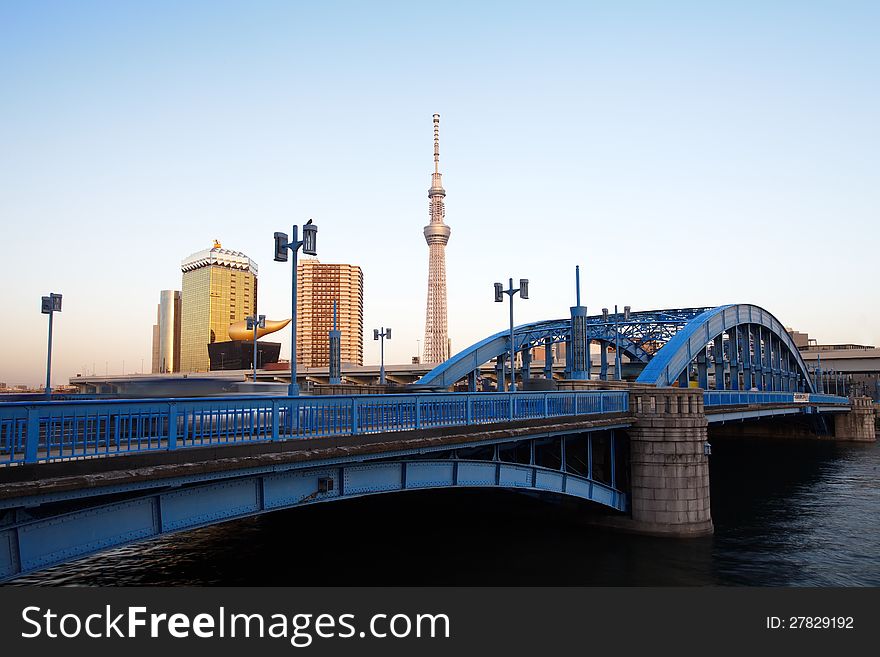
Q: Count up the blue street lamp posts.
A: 6